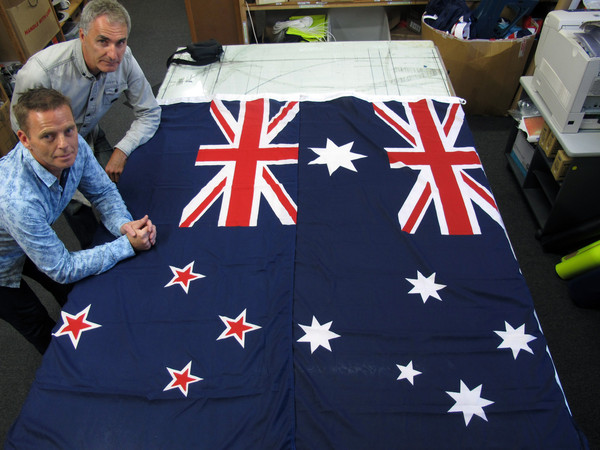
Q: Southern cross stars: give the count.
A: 9